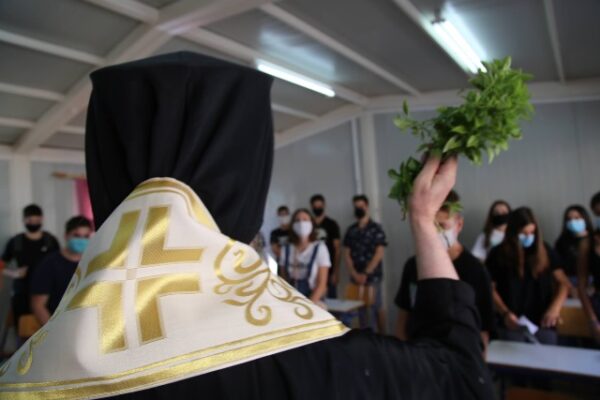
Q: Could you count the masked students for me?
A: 11